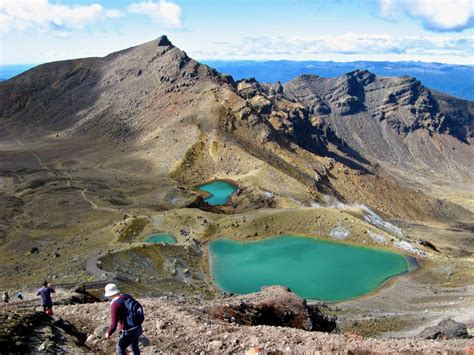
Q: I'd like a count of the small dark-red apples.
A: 0